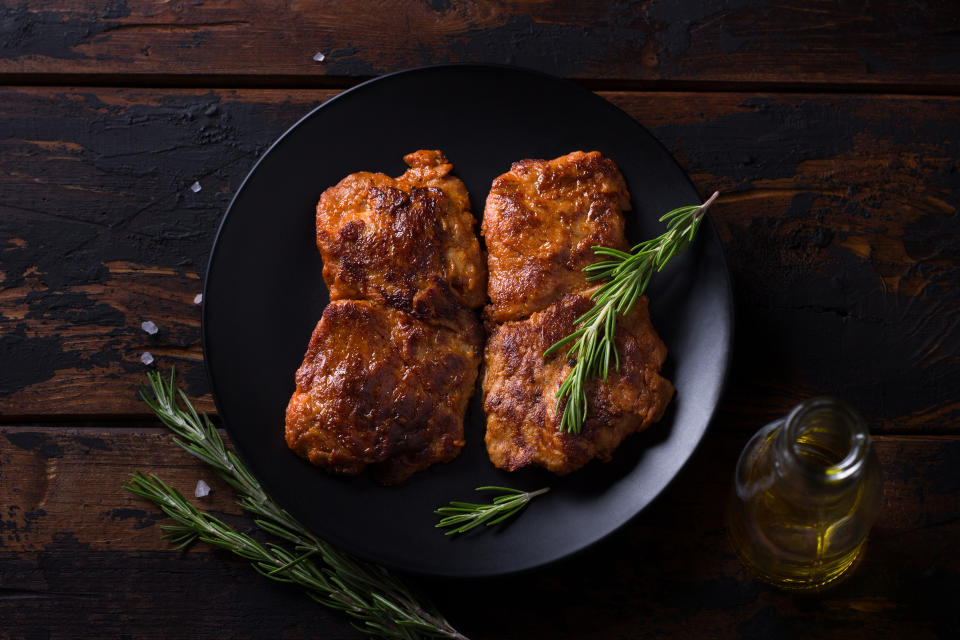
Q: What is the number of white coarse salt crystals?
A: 6